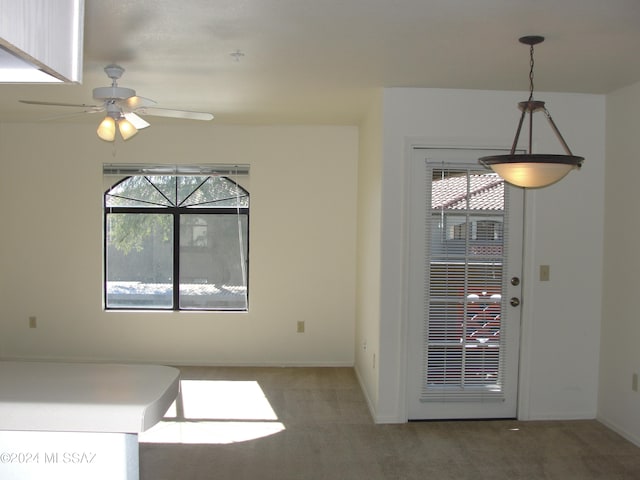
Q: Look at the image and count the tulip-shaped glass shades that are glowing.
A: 2